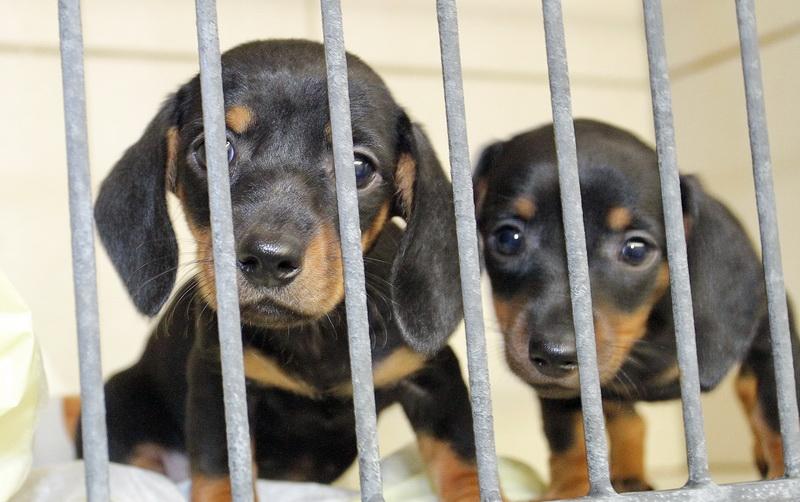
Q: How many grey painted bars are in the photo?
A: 7